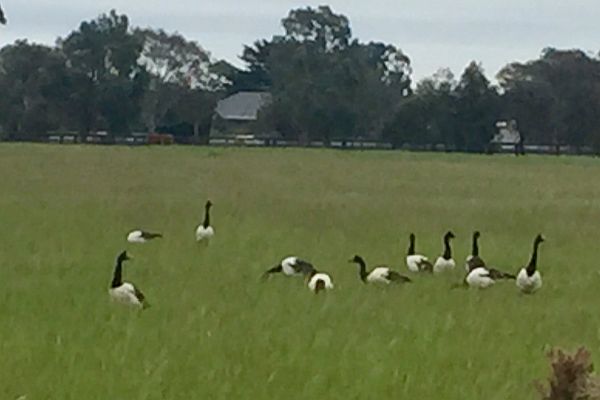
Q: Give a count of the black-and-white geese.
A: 11